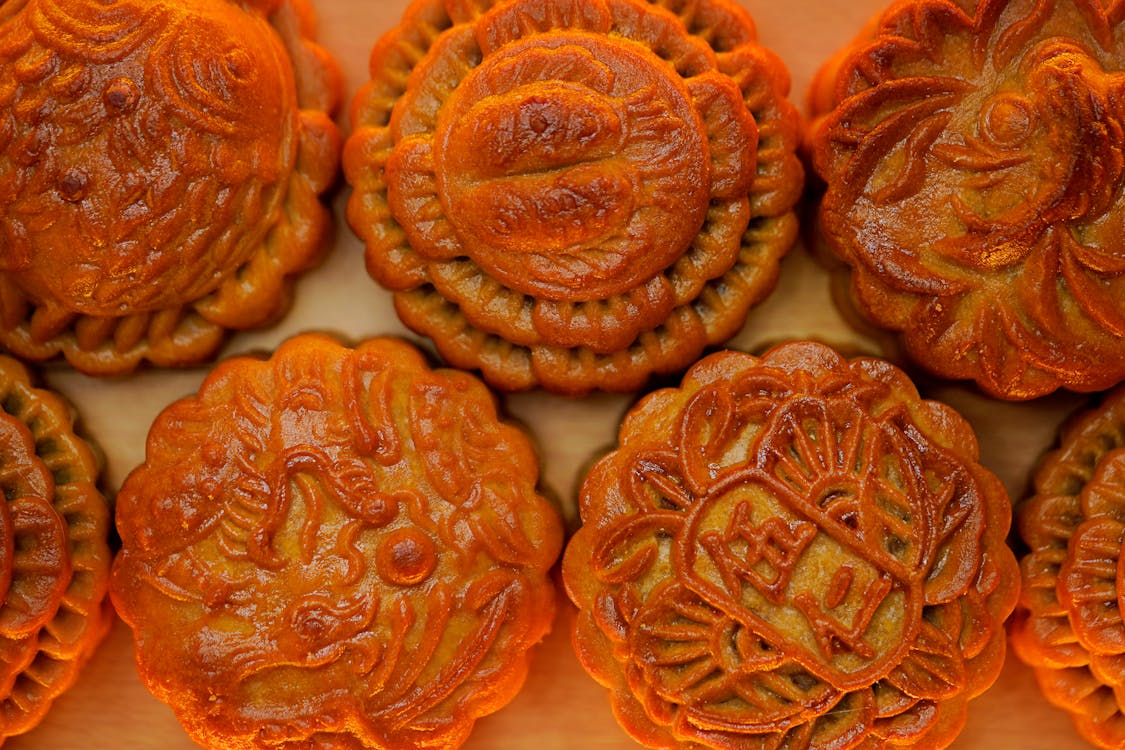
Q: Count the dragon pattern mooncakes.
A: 1